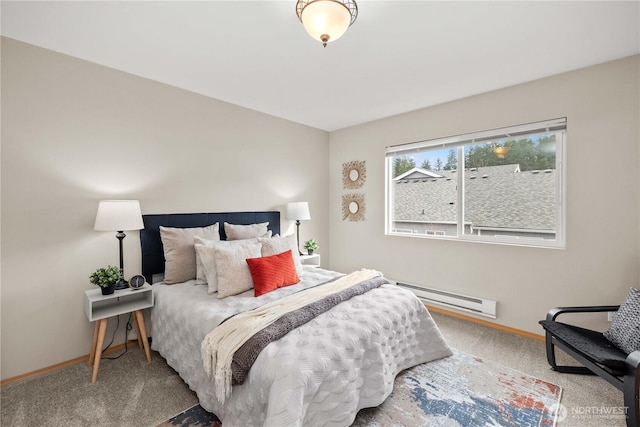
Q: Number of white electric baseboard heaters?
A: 1